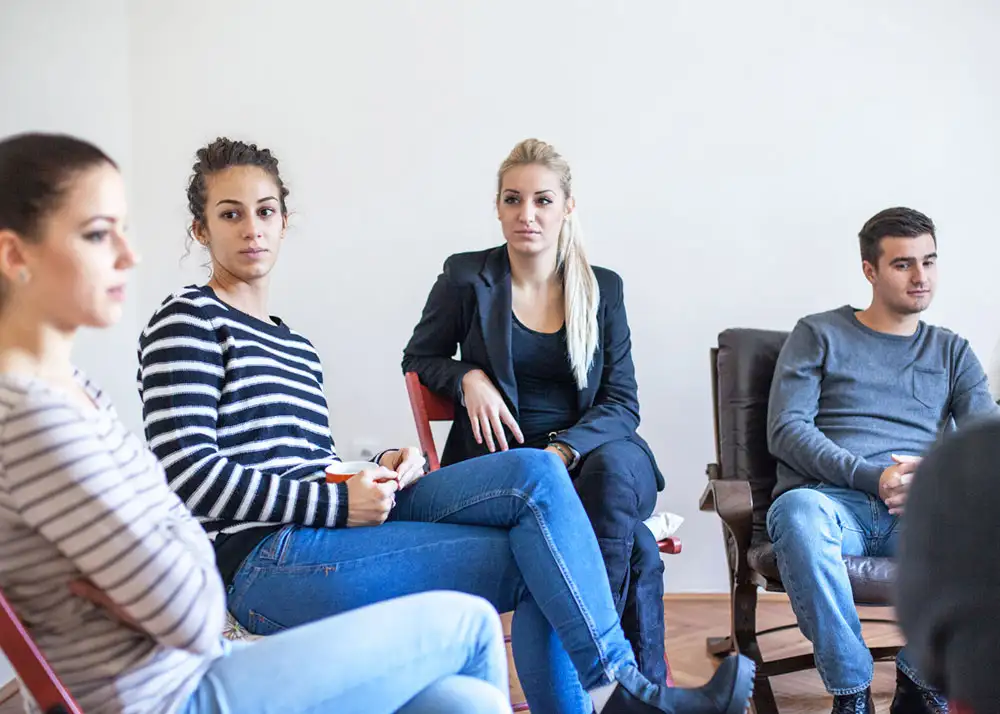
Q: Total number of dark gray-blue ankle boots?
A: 1